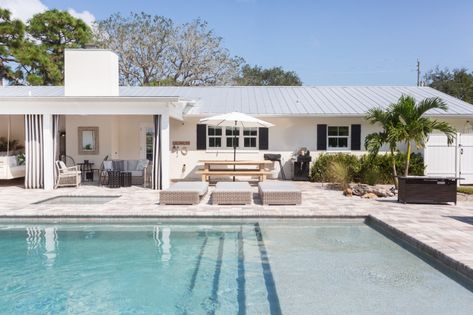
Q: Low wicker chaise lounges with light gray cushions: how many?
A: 3